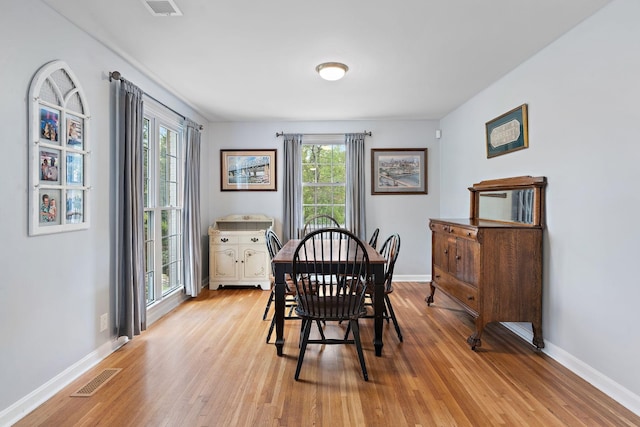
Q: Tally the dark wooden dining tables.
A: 1